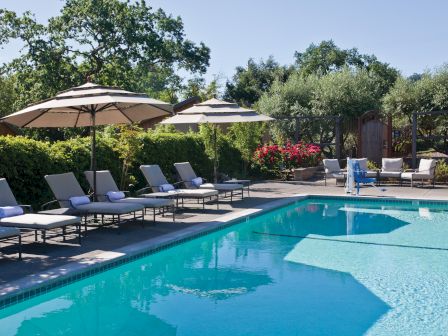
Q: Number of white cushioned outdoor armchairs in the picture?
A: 4